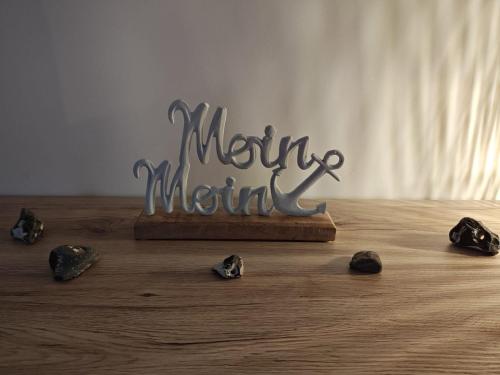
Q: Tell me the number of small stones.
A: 5